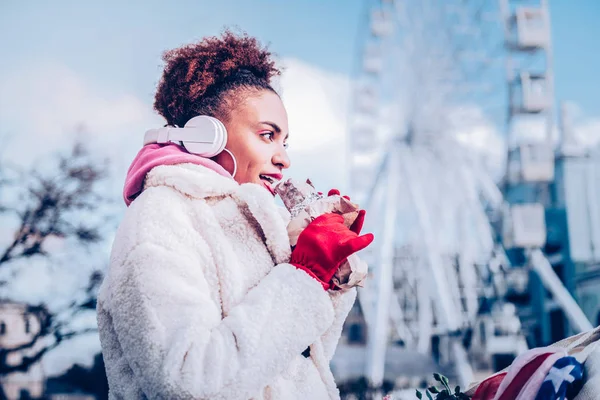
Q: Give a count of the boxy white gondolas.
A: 4